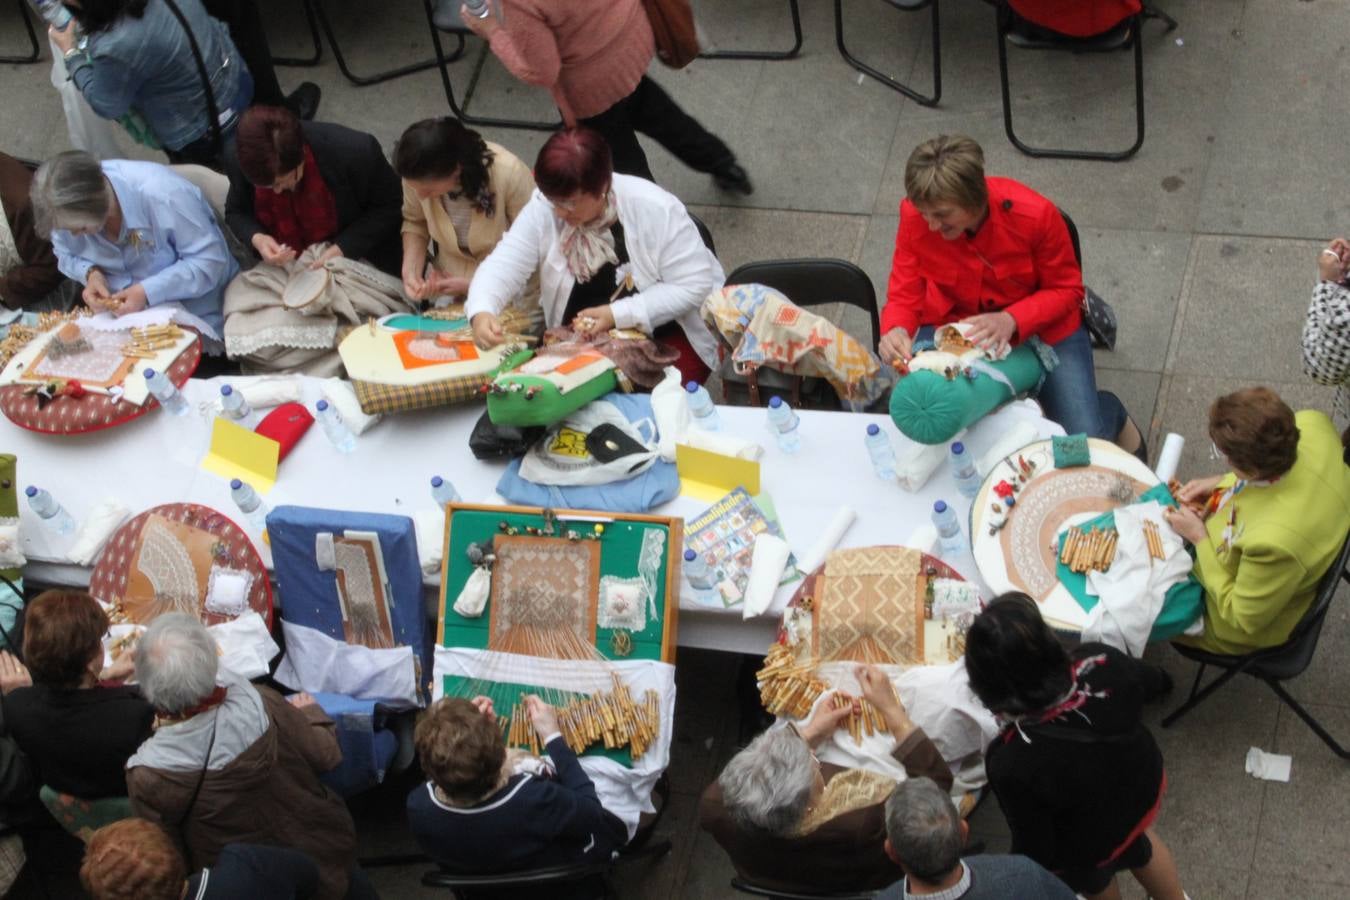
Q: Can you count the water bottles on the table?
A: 12